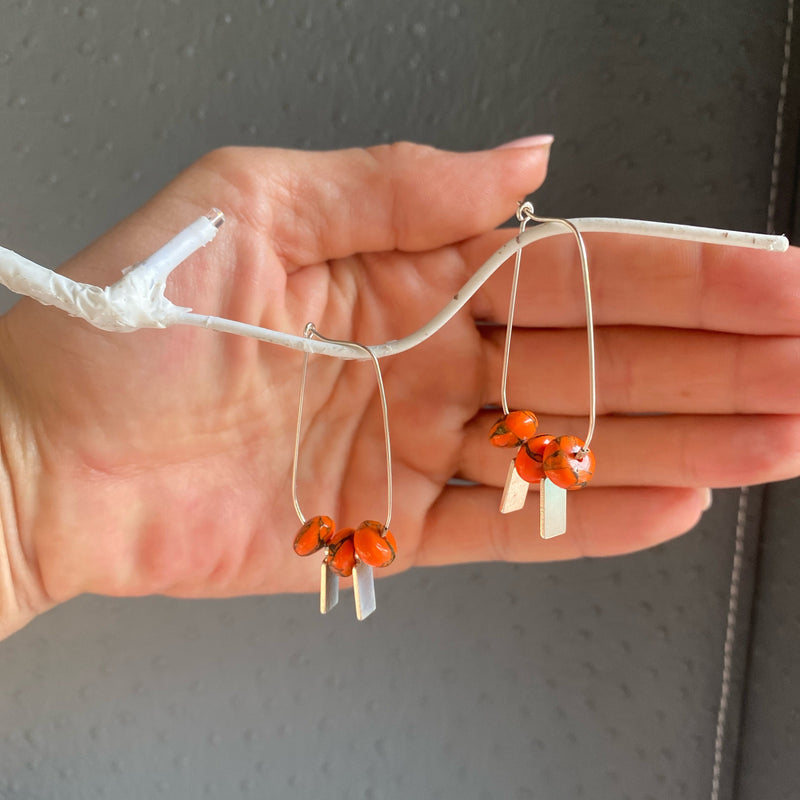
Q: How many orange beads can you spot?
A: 6